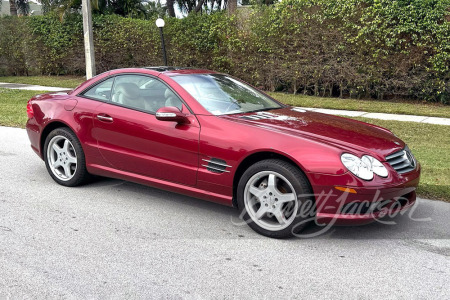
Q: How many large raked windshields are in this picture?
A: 1